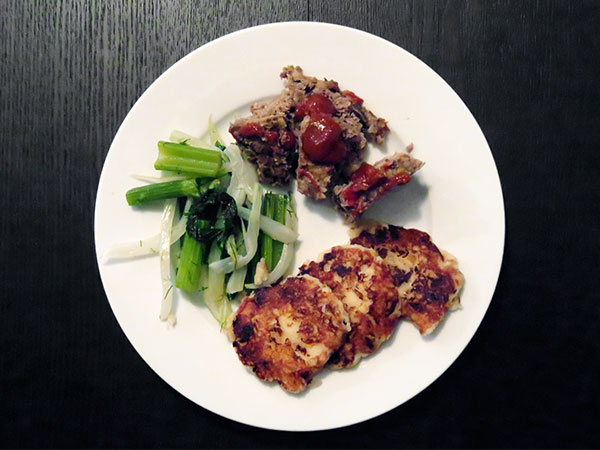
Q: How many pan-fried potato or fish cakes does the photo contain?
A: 3